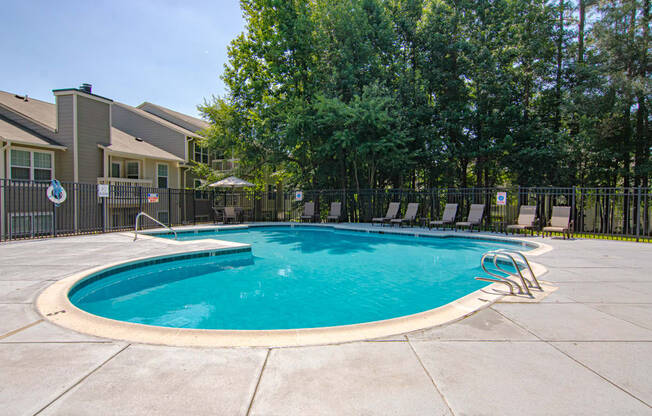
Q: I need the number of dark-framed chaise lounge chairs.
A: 8